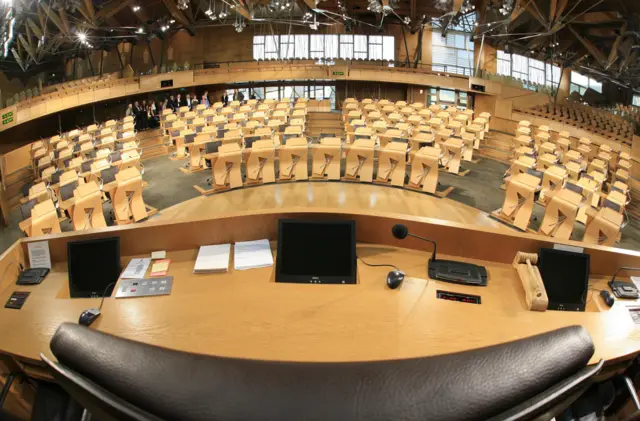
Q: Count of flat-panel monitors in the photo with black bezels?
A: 3